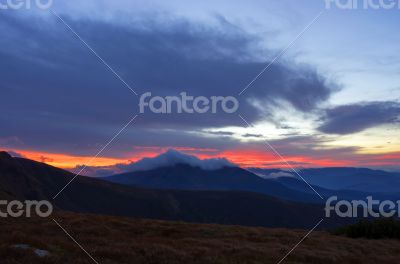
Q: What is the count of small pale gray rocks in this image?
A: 2